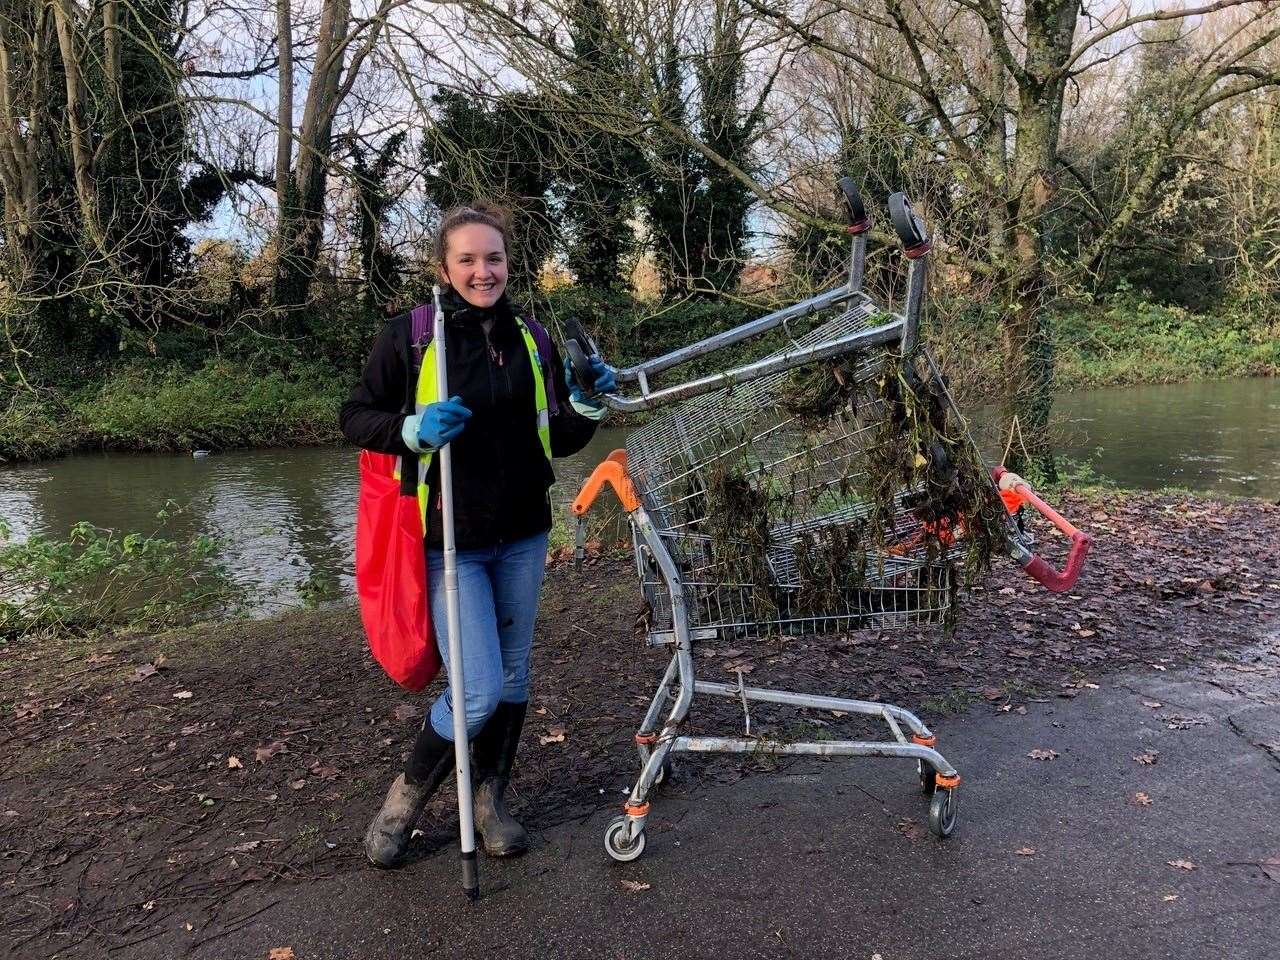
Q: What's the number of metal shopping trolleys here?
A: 2